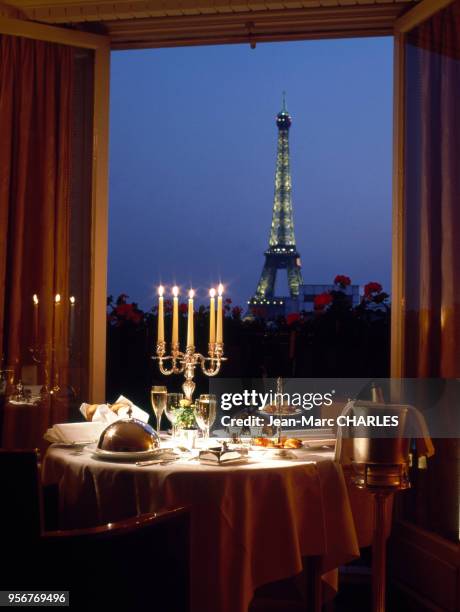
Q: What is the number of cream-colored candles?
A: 5